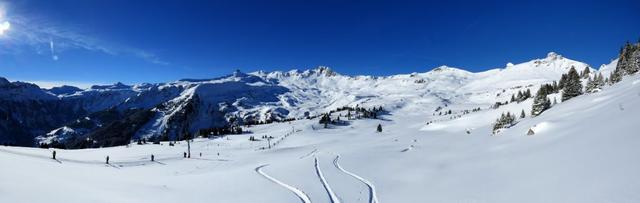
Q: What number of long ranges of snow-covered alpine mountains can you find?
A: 1